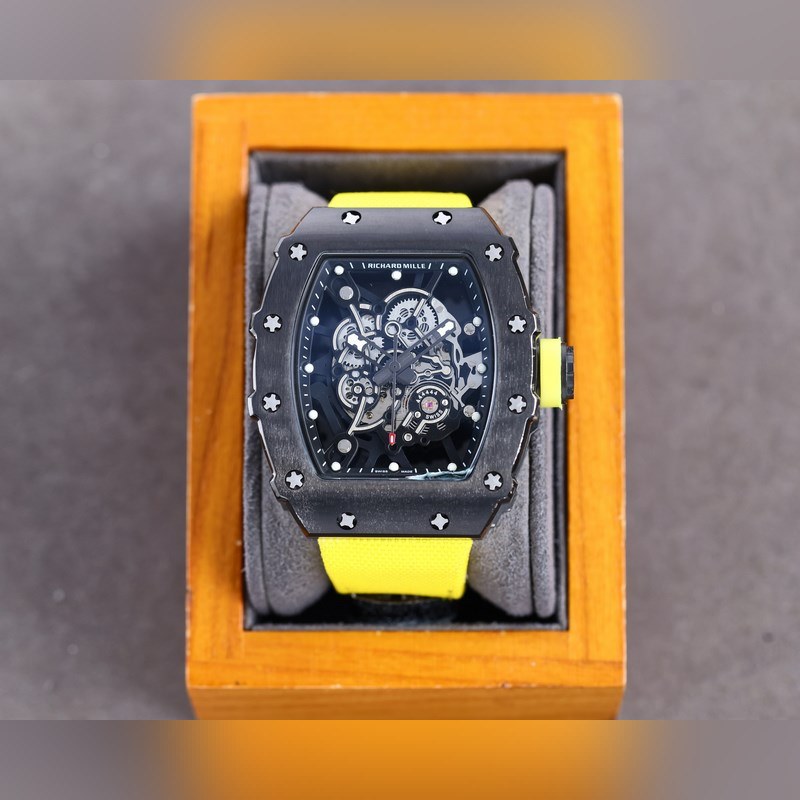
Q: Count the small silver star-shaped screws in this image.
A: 12